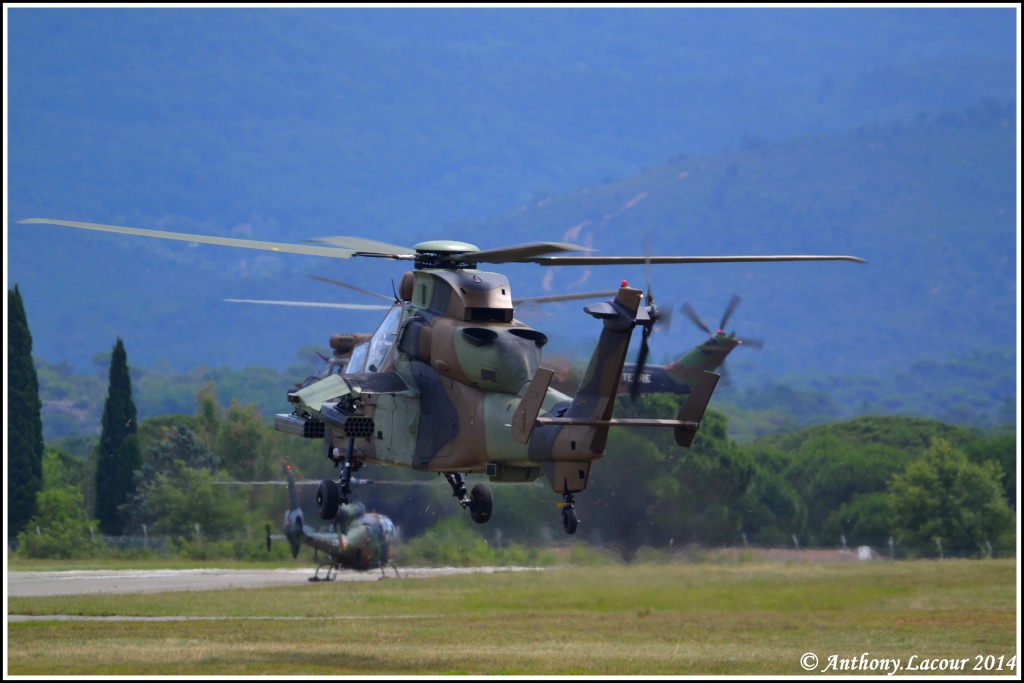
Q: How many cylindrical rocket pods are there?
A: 2